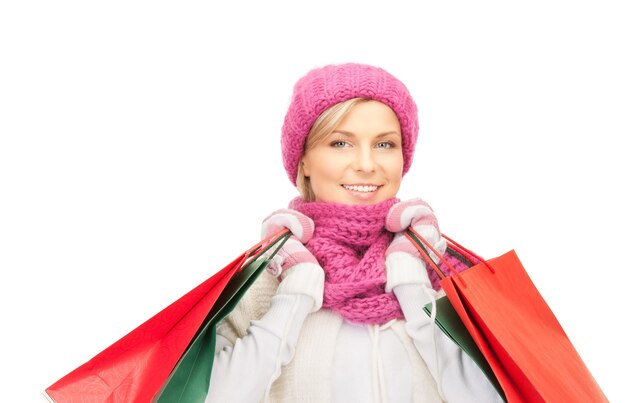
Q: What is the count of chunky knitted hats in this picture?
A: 1